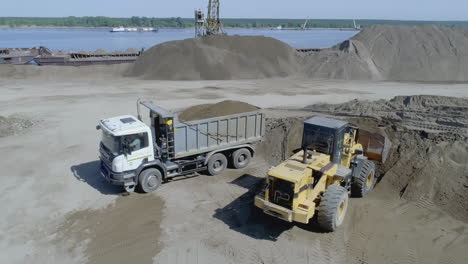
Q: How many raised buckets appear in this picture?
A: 1